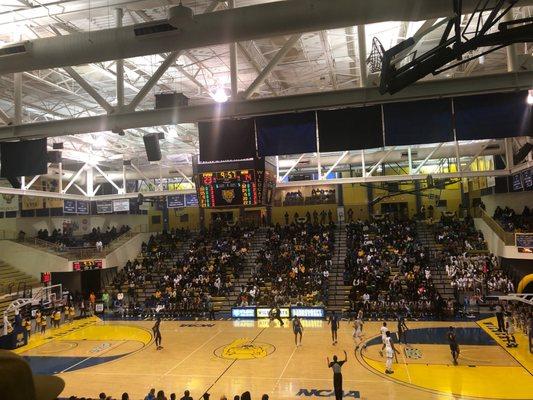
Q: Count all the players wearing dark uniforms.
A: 5